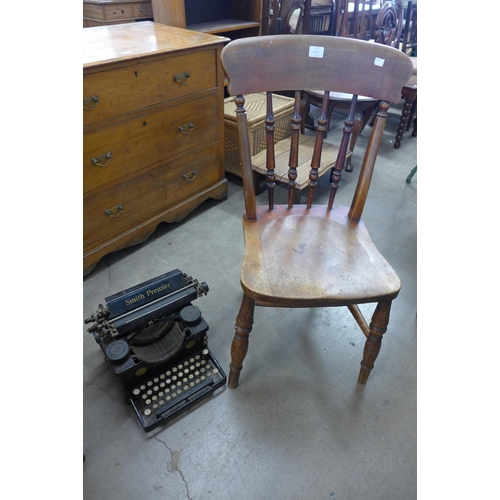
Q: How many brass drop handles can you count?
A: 6